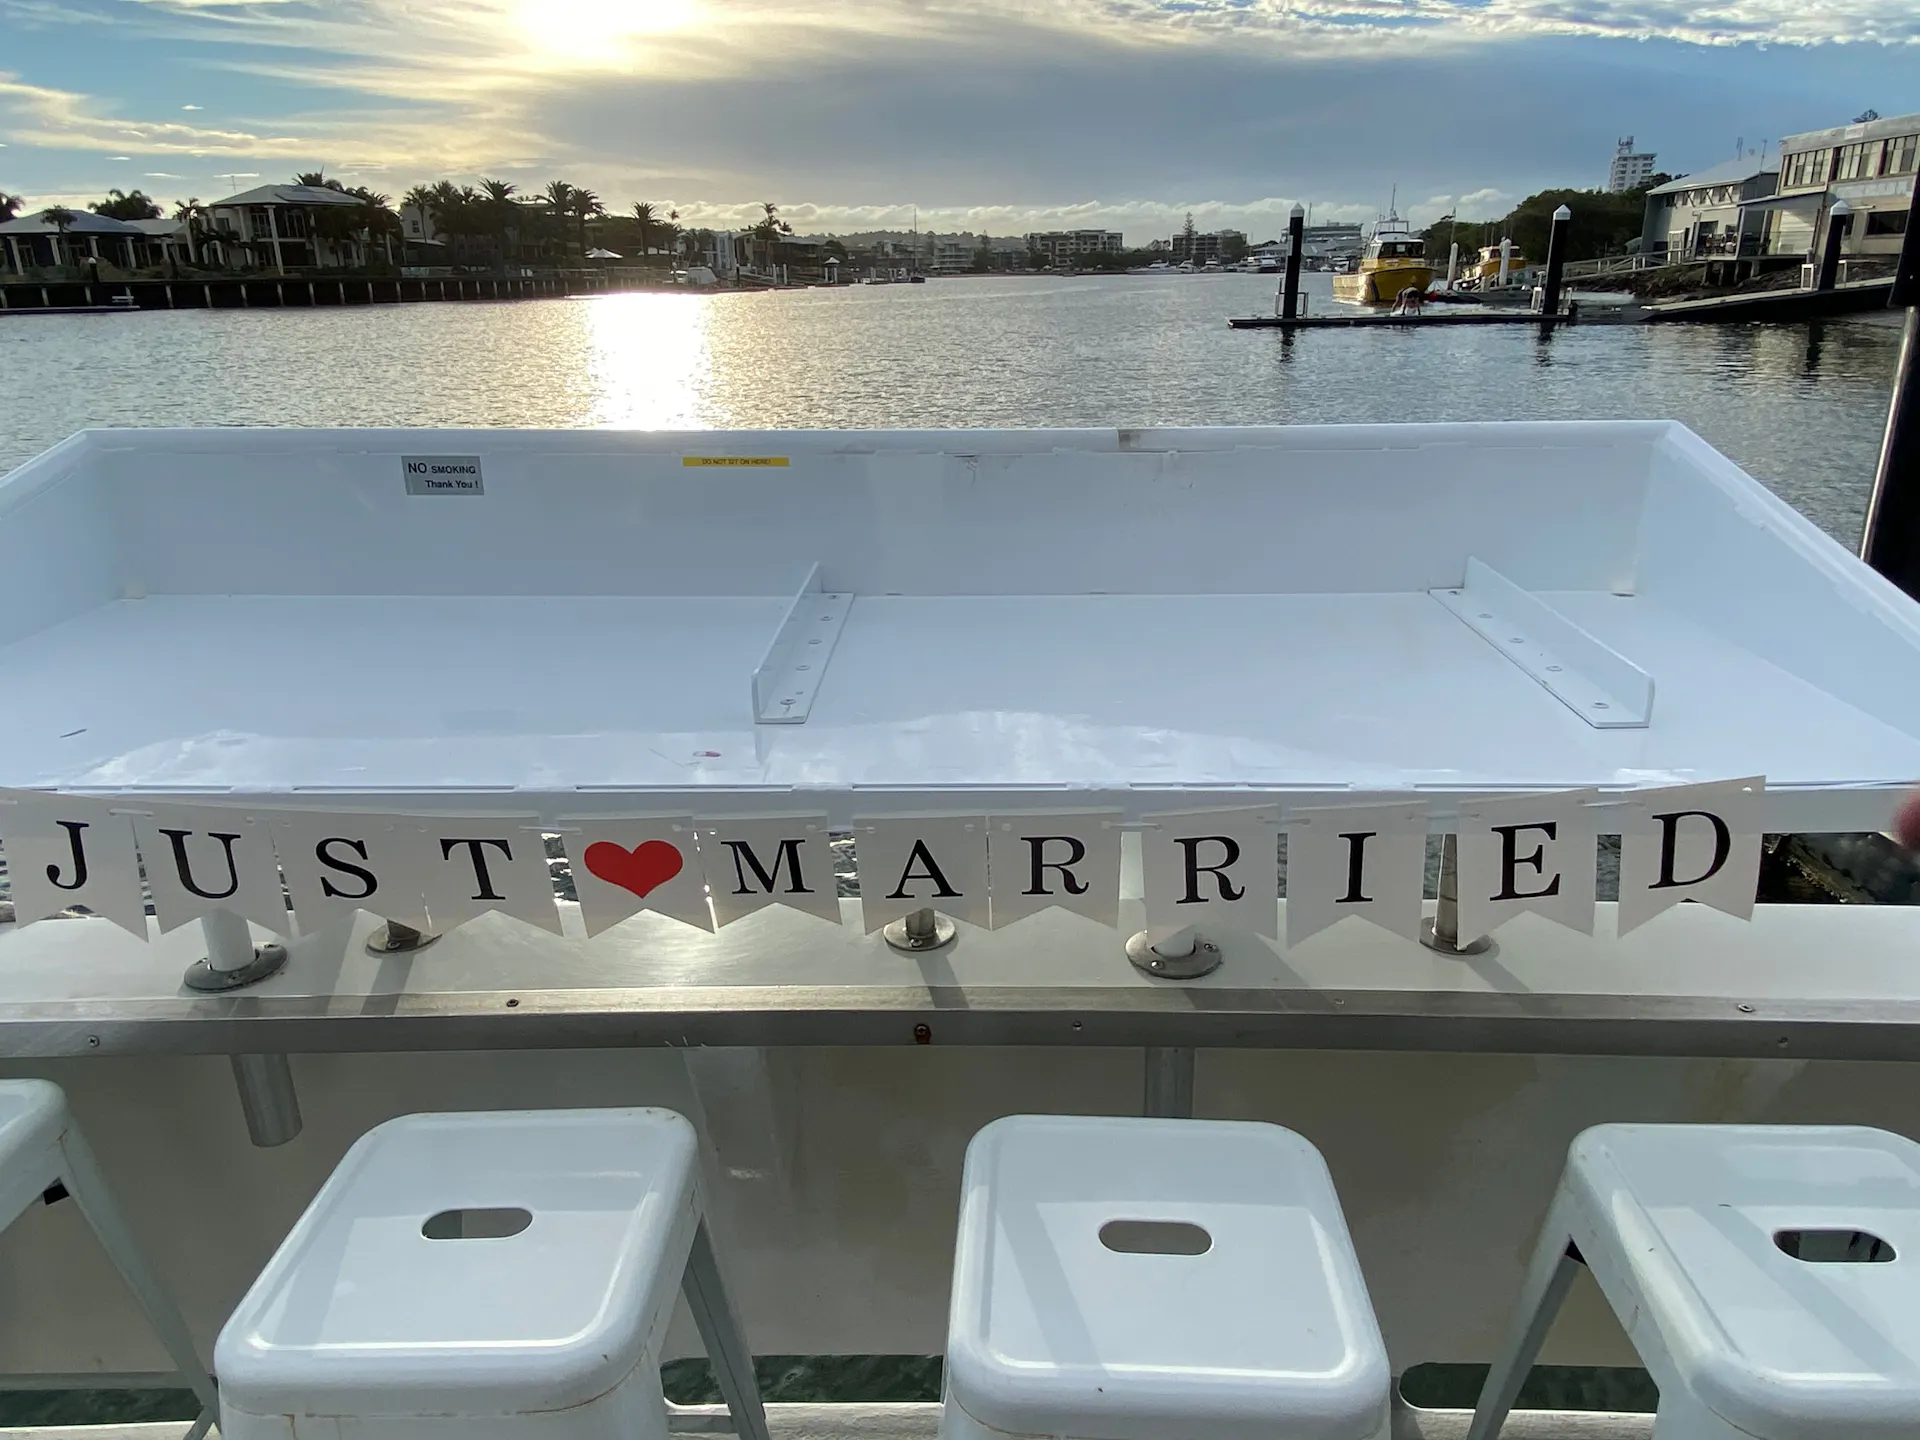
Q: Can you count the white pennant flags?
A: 12